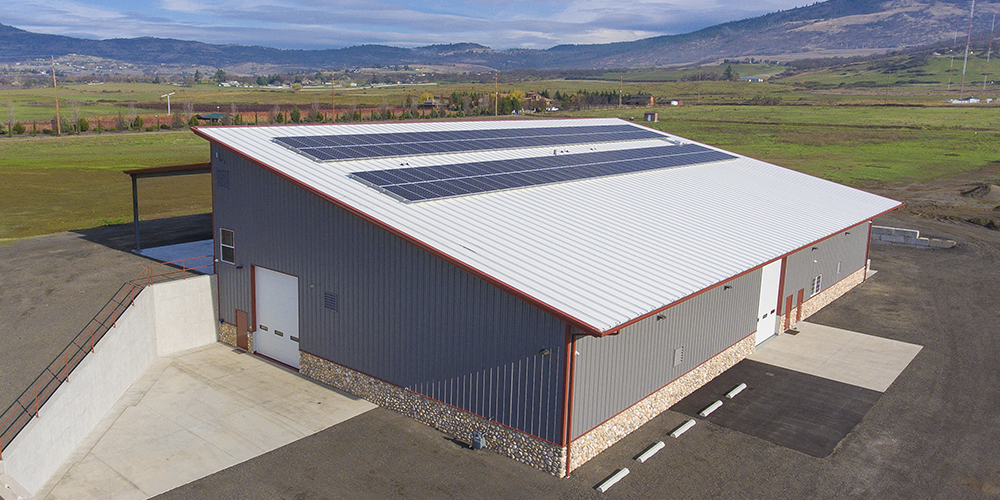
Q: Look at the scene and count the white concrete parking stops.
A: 5